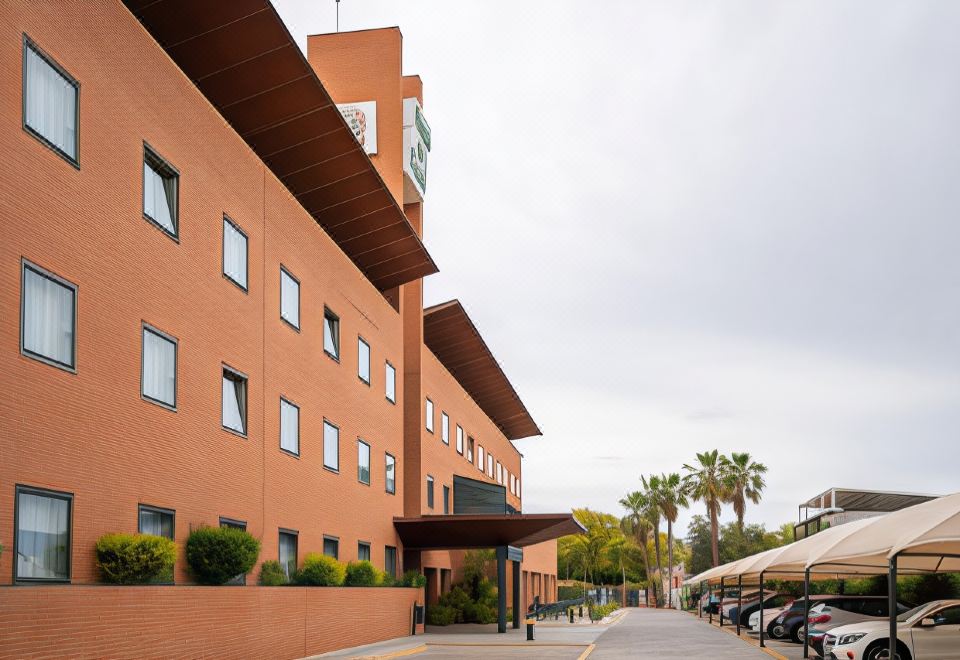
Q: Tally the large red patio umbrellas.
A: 0